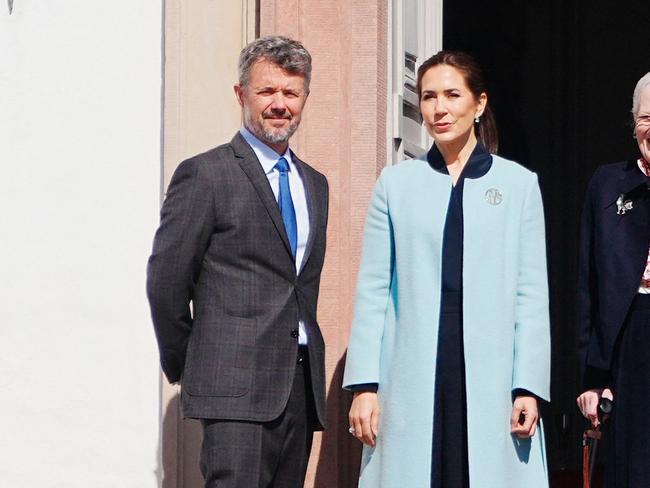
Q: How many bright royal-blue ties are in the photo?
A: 1